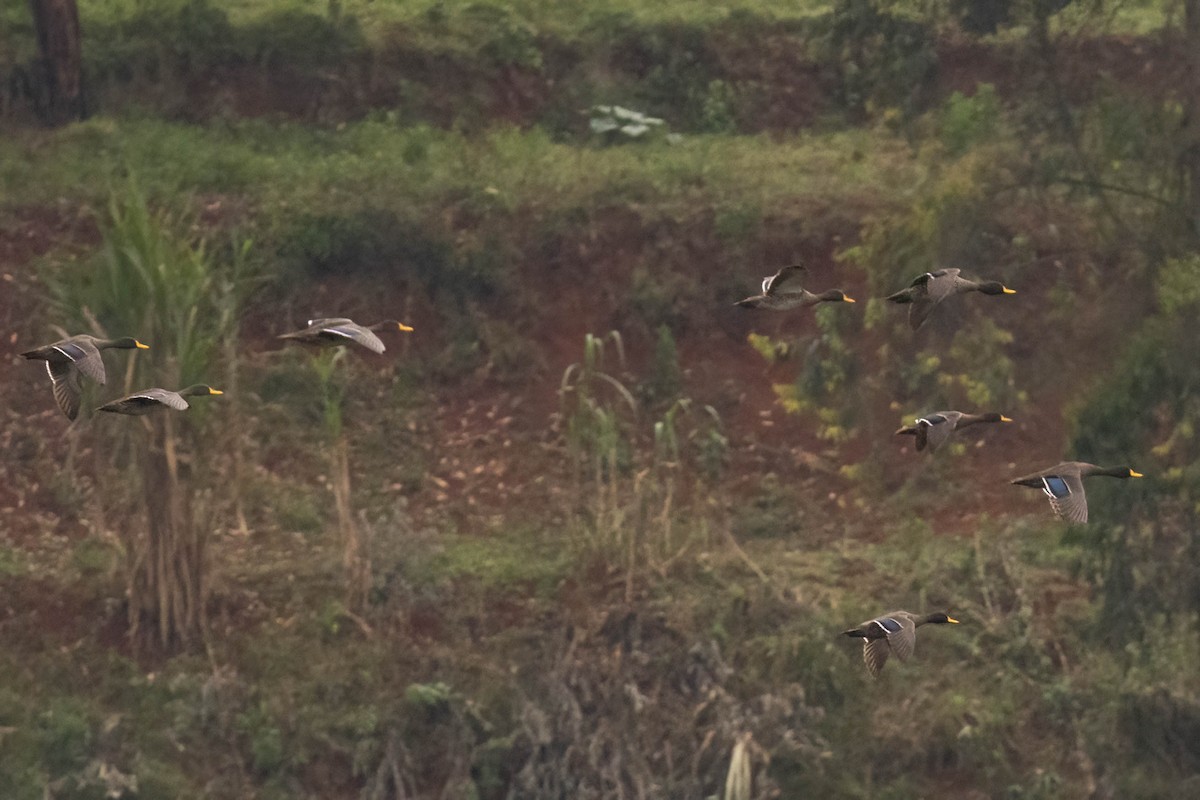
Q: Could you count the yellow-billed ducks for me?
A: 8